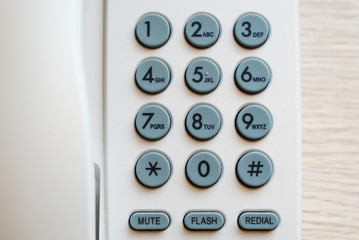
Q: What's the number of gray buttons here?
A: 15